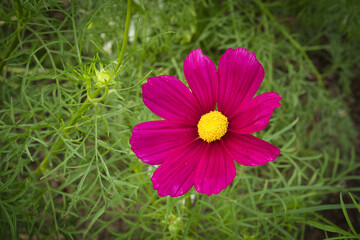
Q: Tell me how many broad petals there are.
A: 8